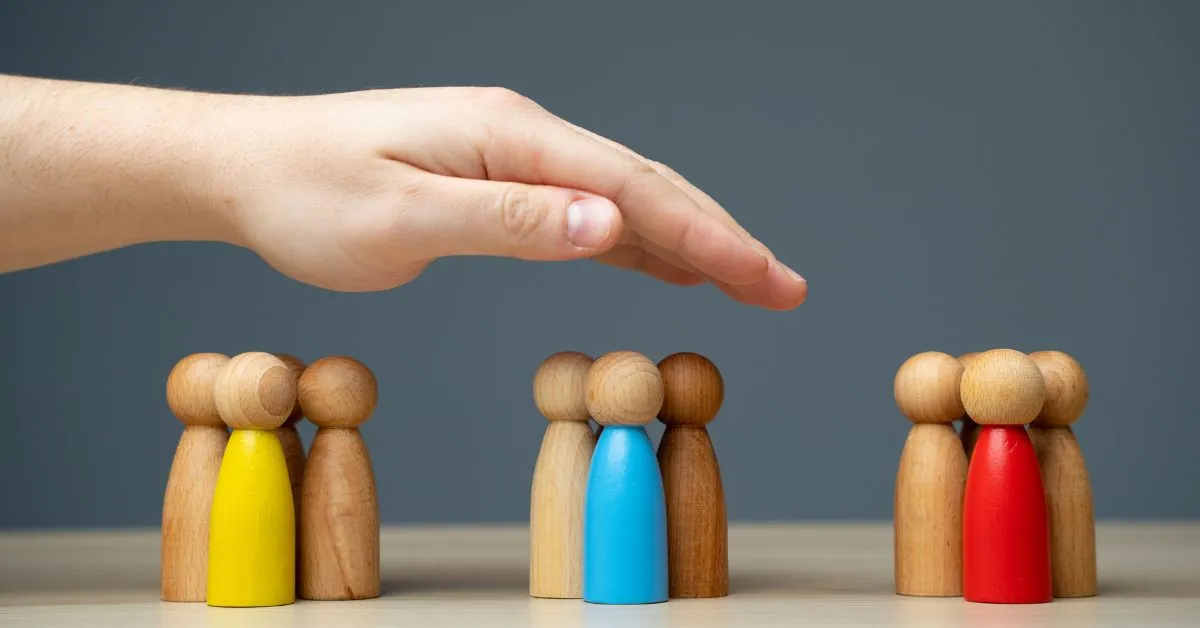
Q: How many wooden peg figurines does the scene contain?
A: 11